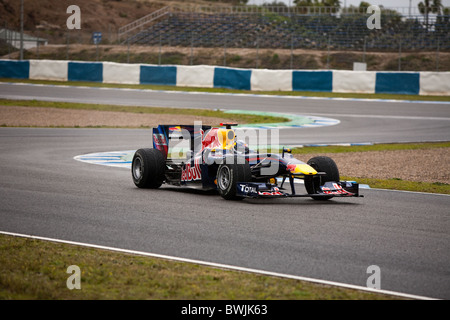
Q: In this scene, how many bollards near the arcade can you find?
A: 0